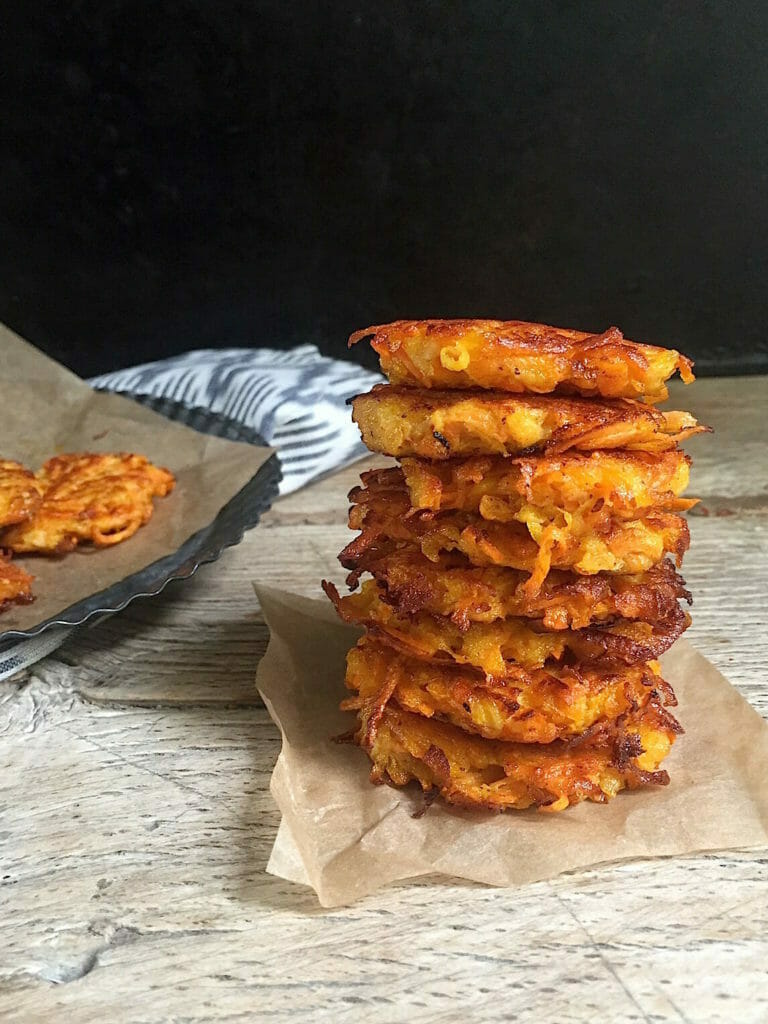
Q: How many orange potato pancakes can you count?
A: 11